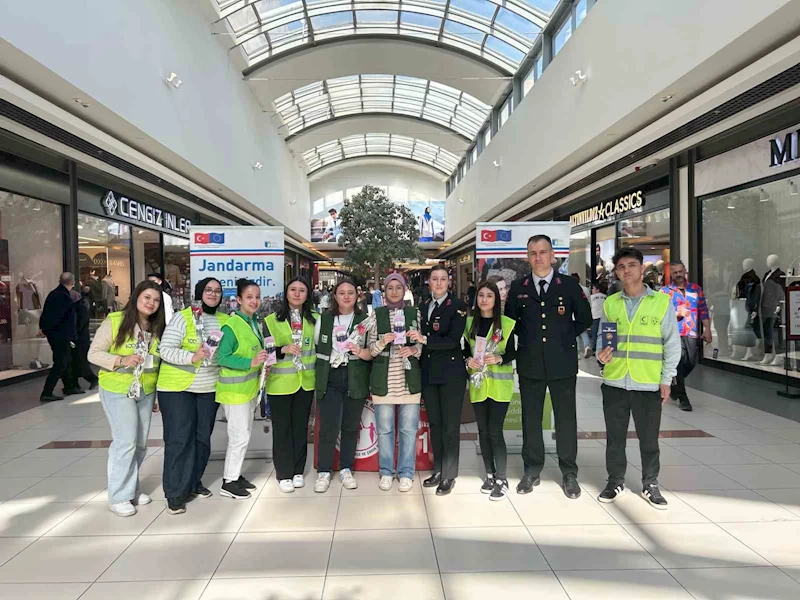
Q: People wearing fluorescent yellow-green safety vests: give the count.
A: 6